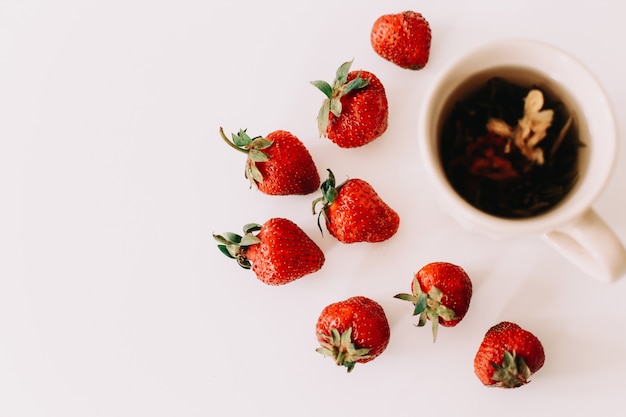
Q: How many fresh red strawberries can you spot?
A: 8